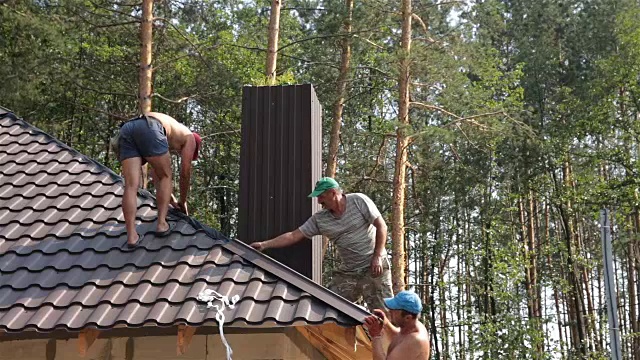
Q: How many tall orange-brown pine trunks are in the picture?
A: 4